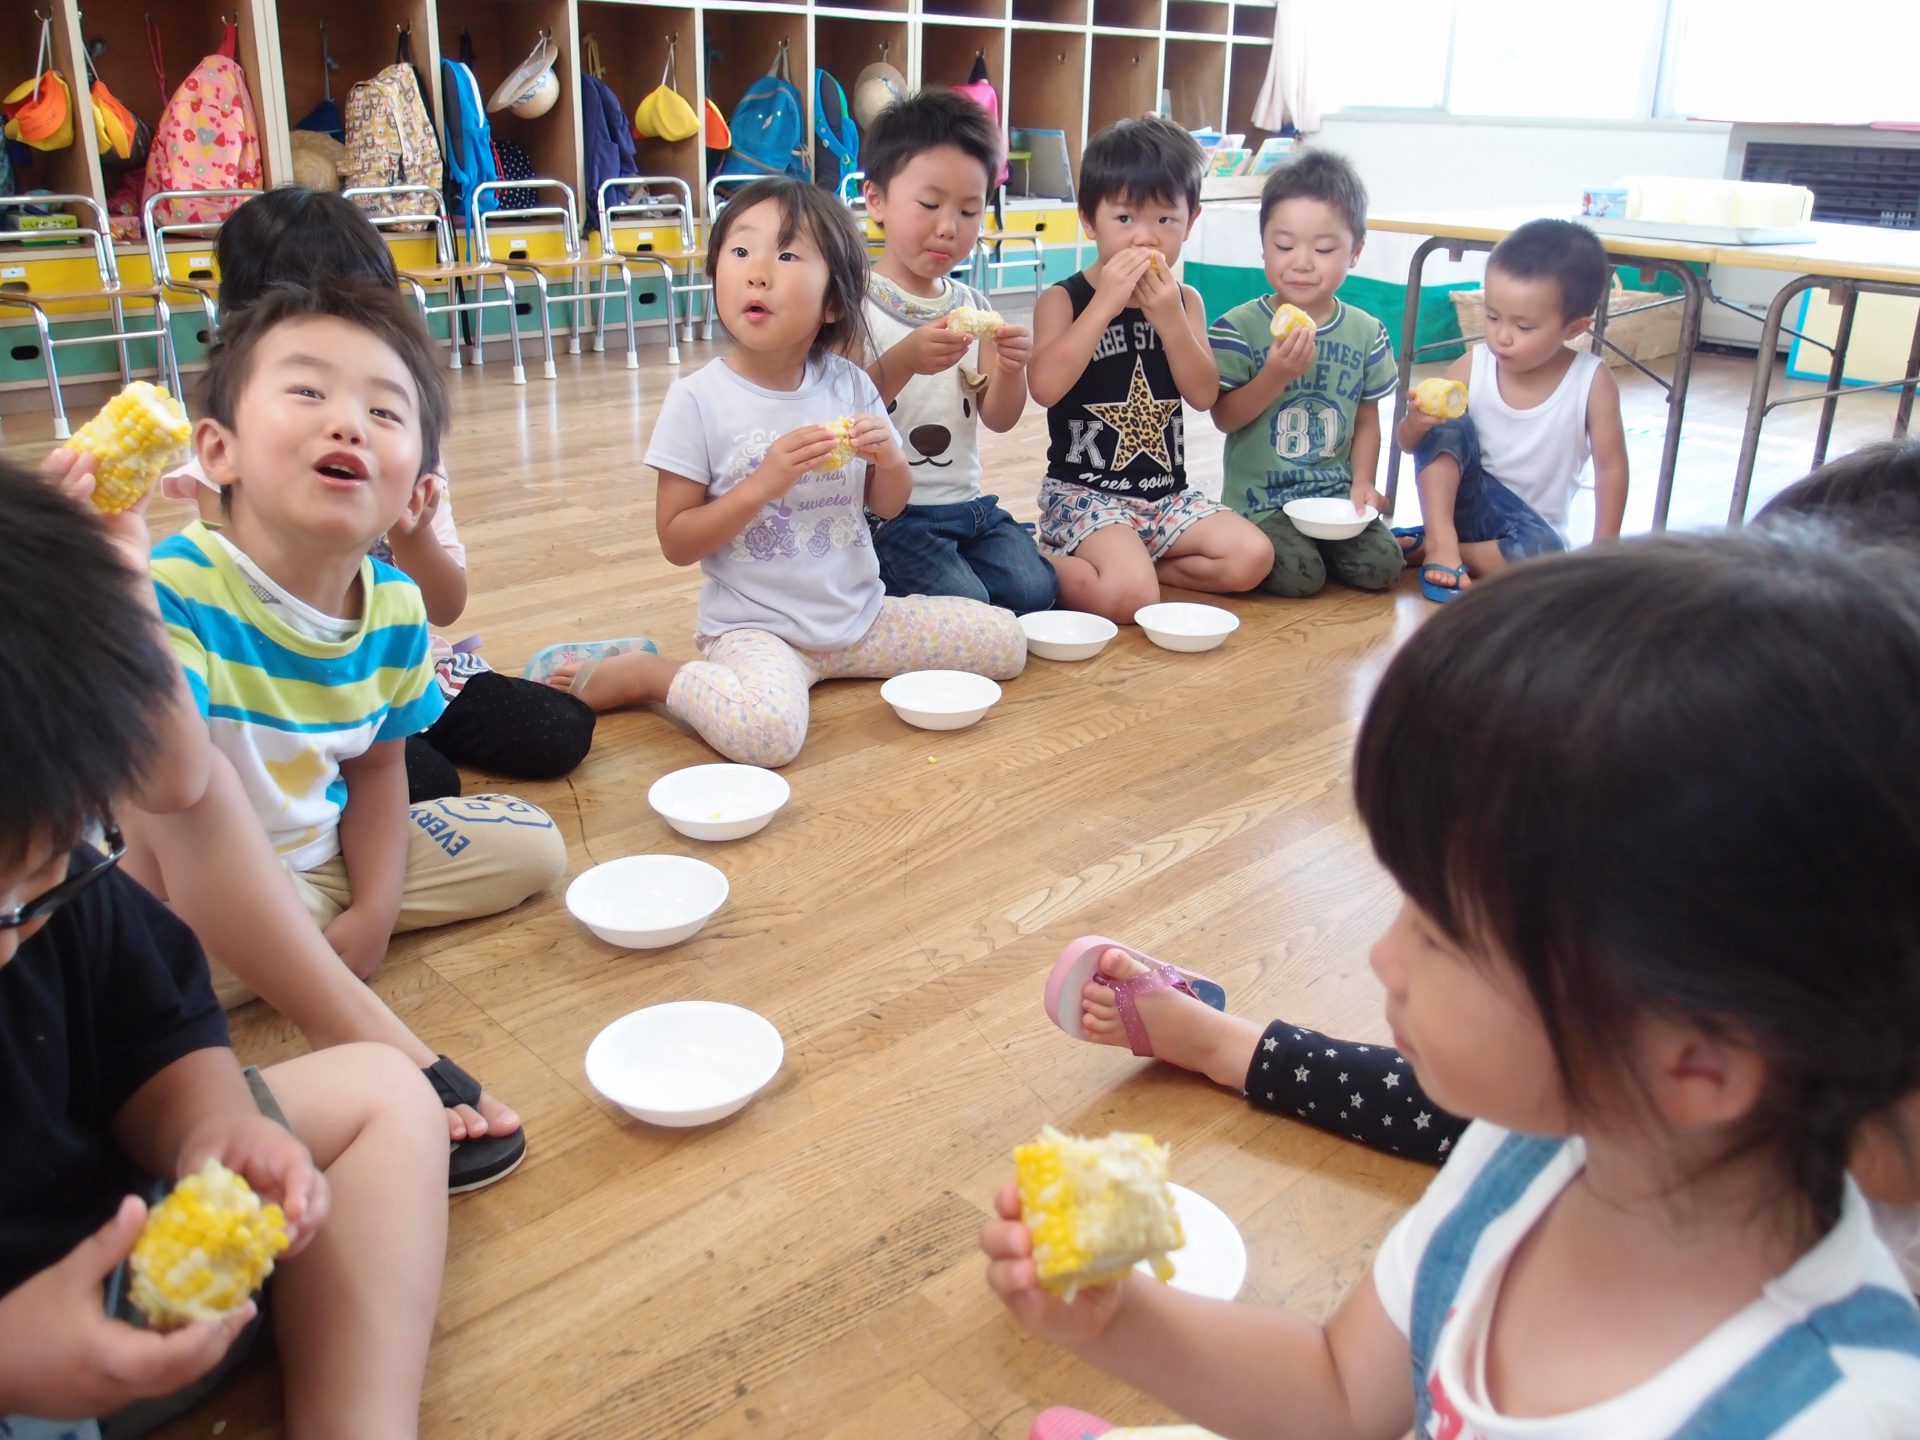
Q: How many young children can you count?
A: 10